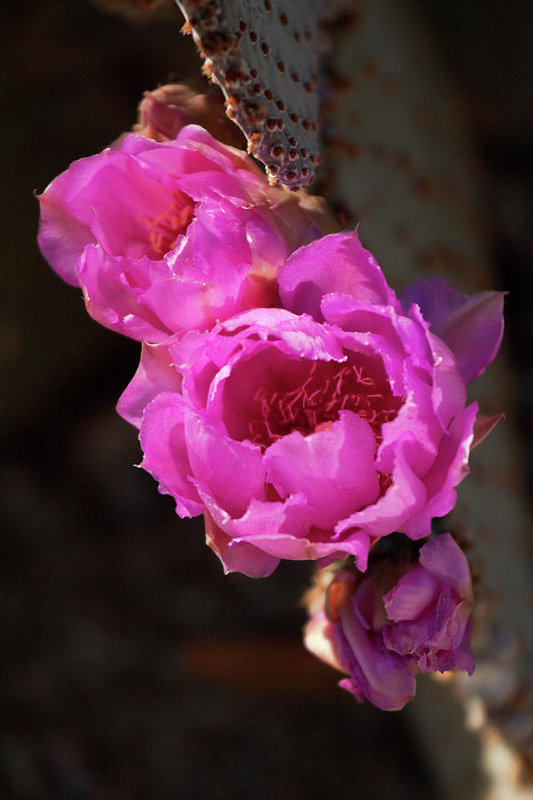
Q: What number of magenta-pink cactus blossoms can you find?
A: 3